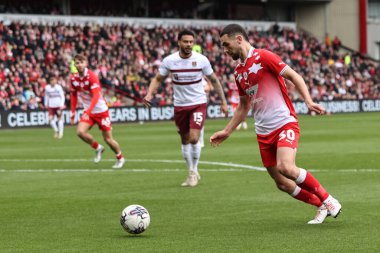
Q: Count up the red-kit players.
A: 3